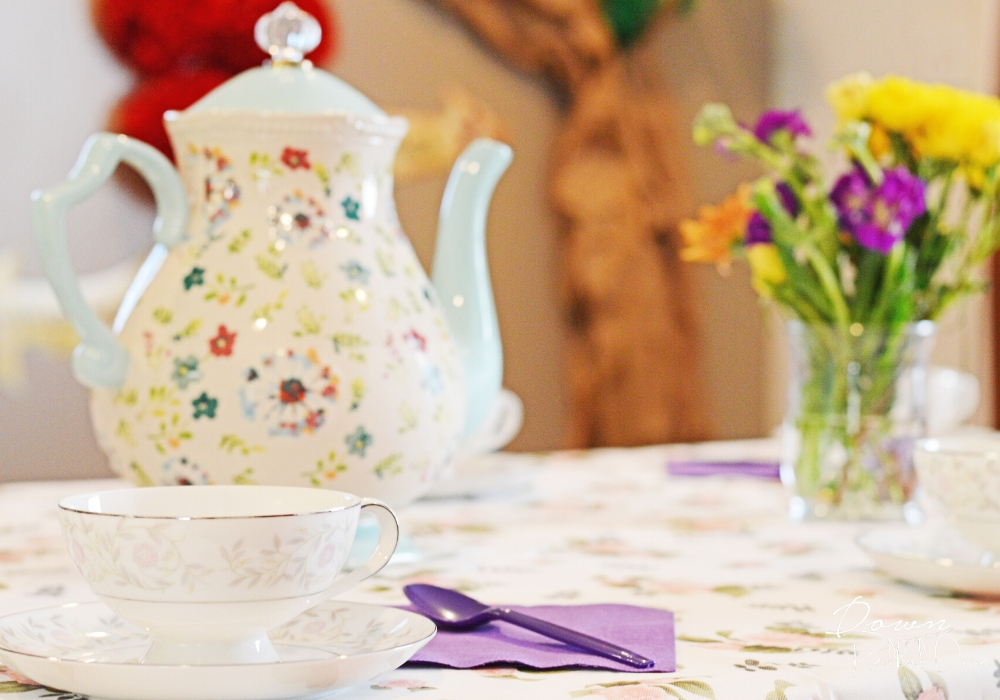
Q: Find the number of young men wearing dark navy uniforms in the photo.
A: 0